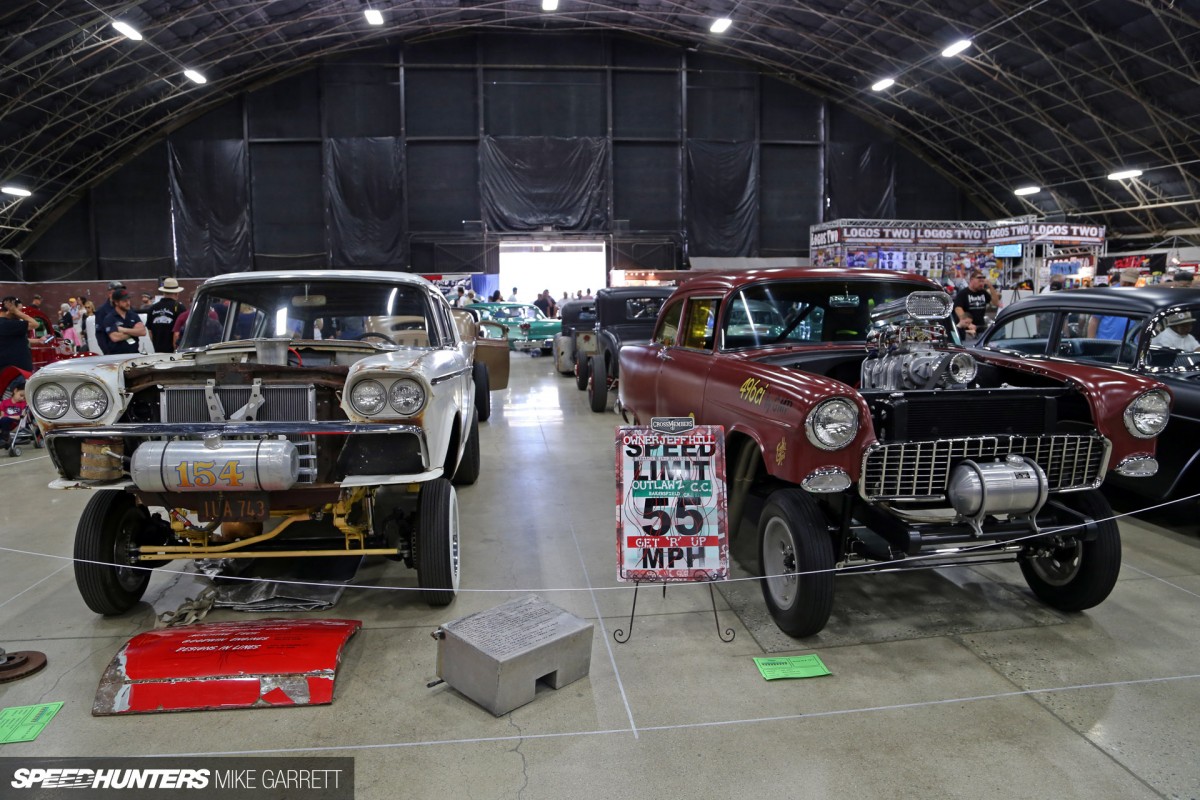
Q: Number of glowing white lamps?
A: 10